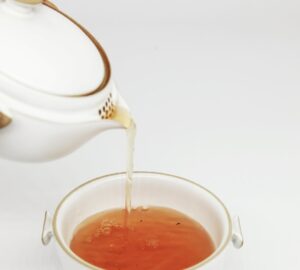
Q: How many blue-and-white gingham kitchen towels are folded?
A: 0